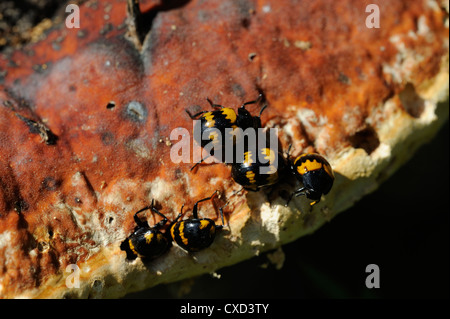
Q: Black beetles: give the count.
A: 5